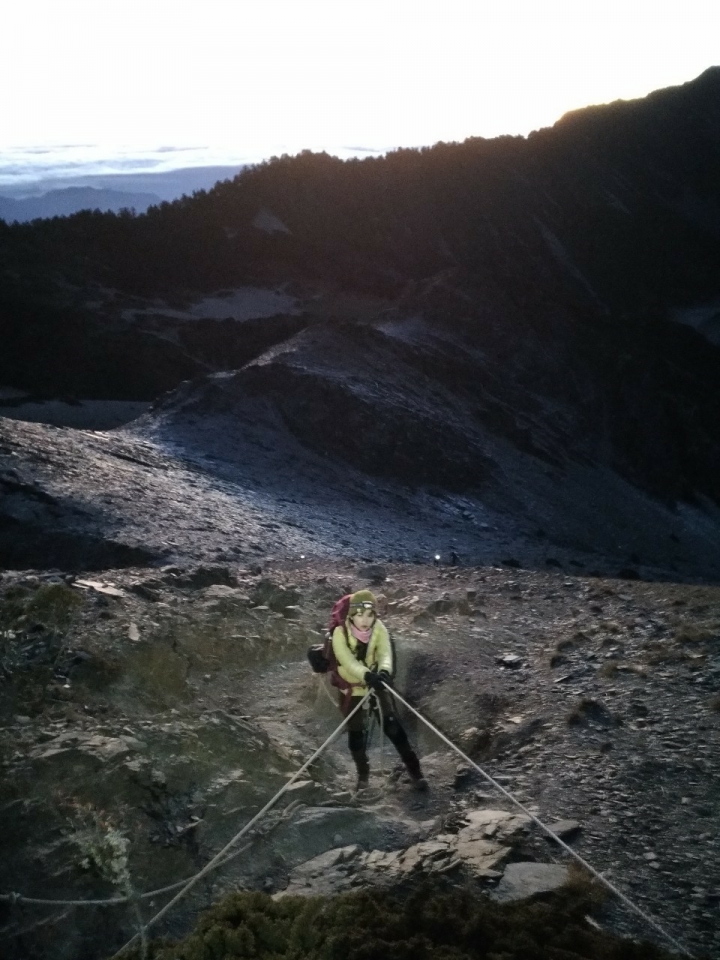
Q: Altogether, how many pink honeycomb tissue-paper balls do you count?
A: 0